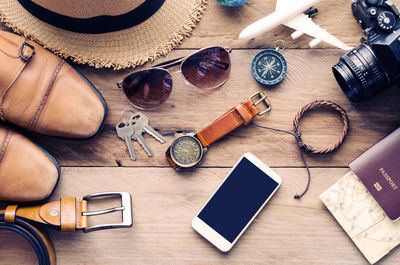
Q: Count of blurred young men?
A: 0